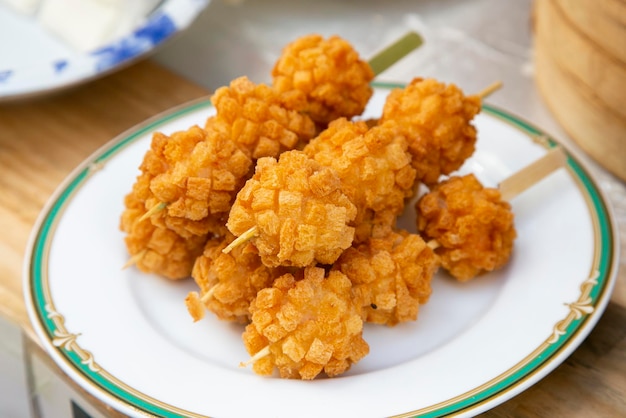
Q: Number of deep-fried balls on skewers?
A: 11